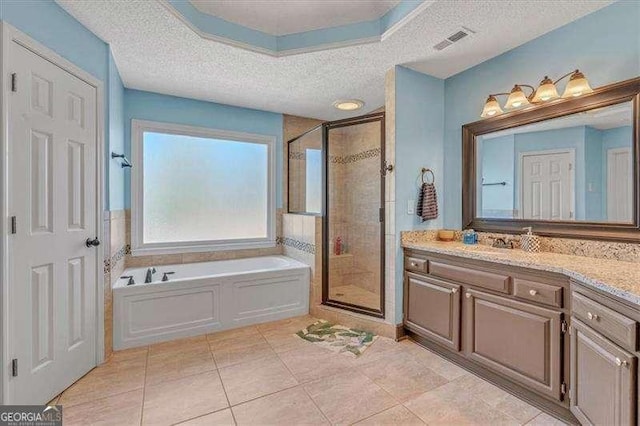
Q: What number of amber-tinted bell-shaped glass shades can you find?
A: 4